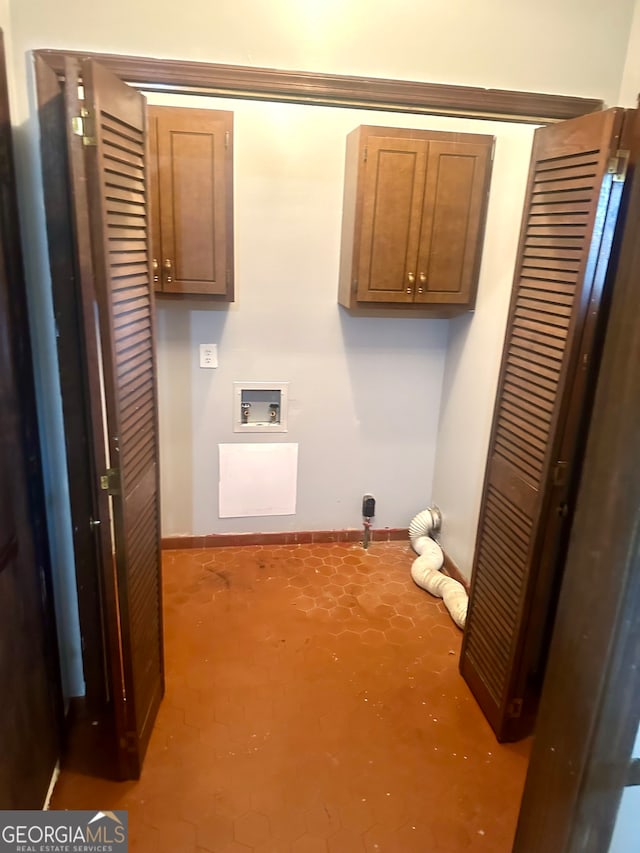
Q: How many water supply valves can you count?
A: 2